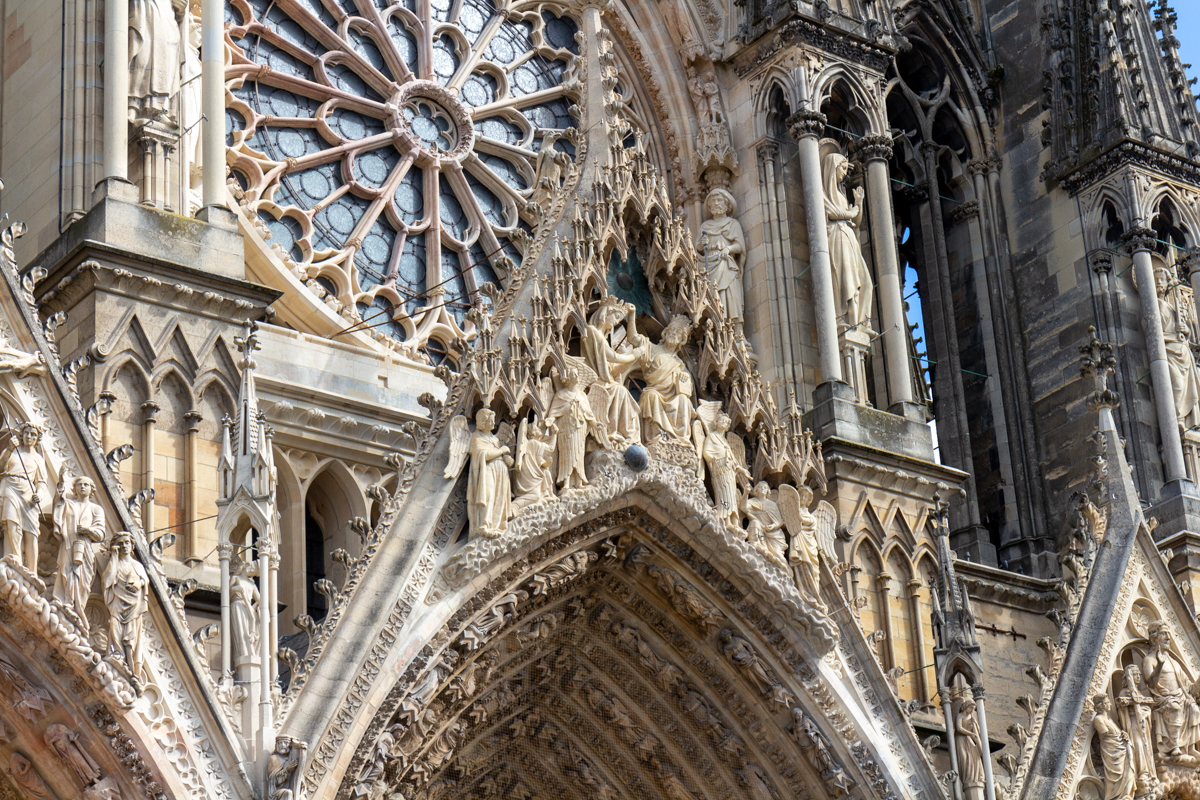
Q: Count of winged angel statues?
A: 6